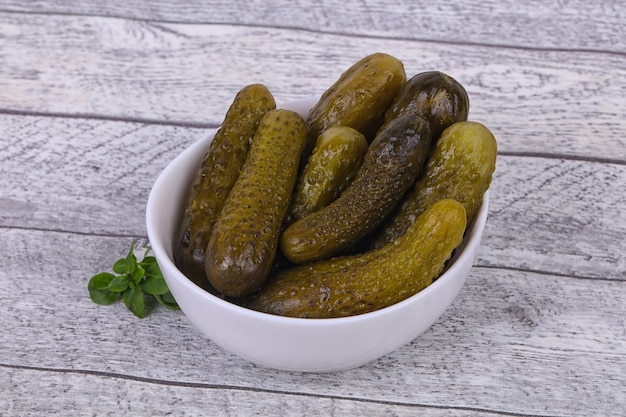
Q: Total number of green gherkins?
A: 8